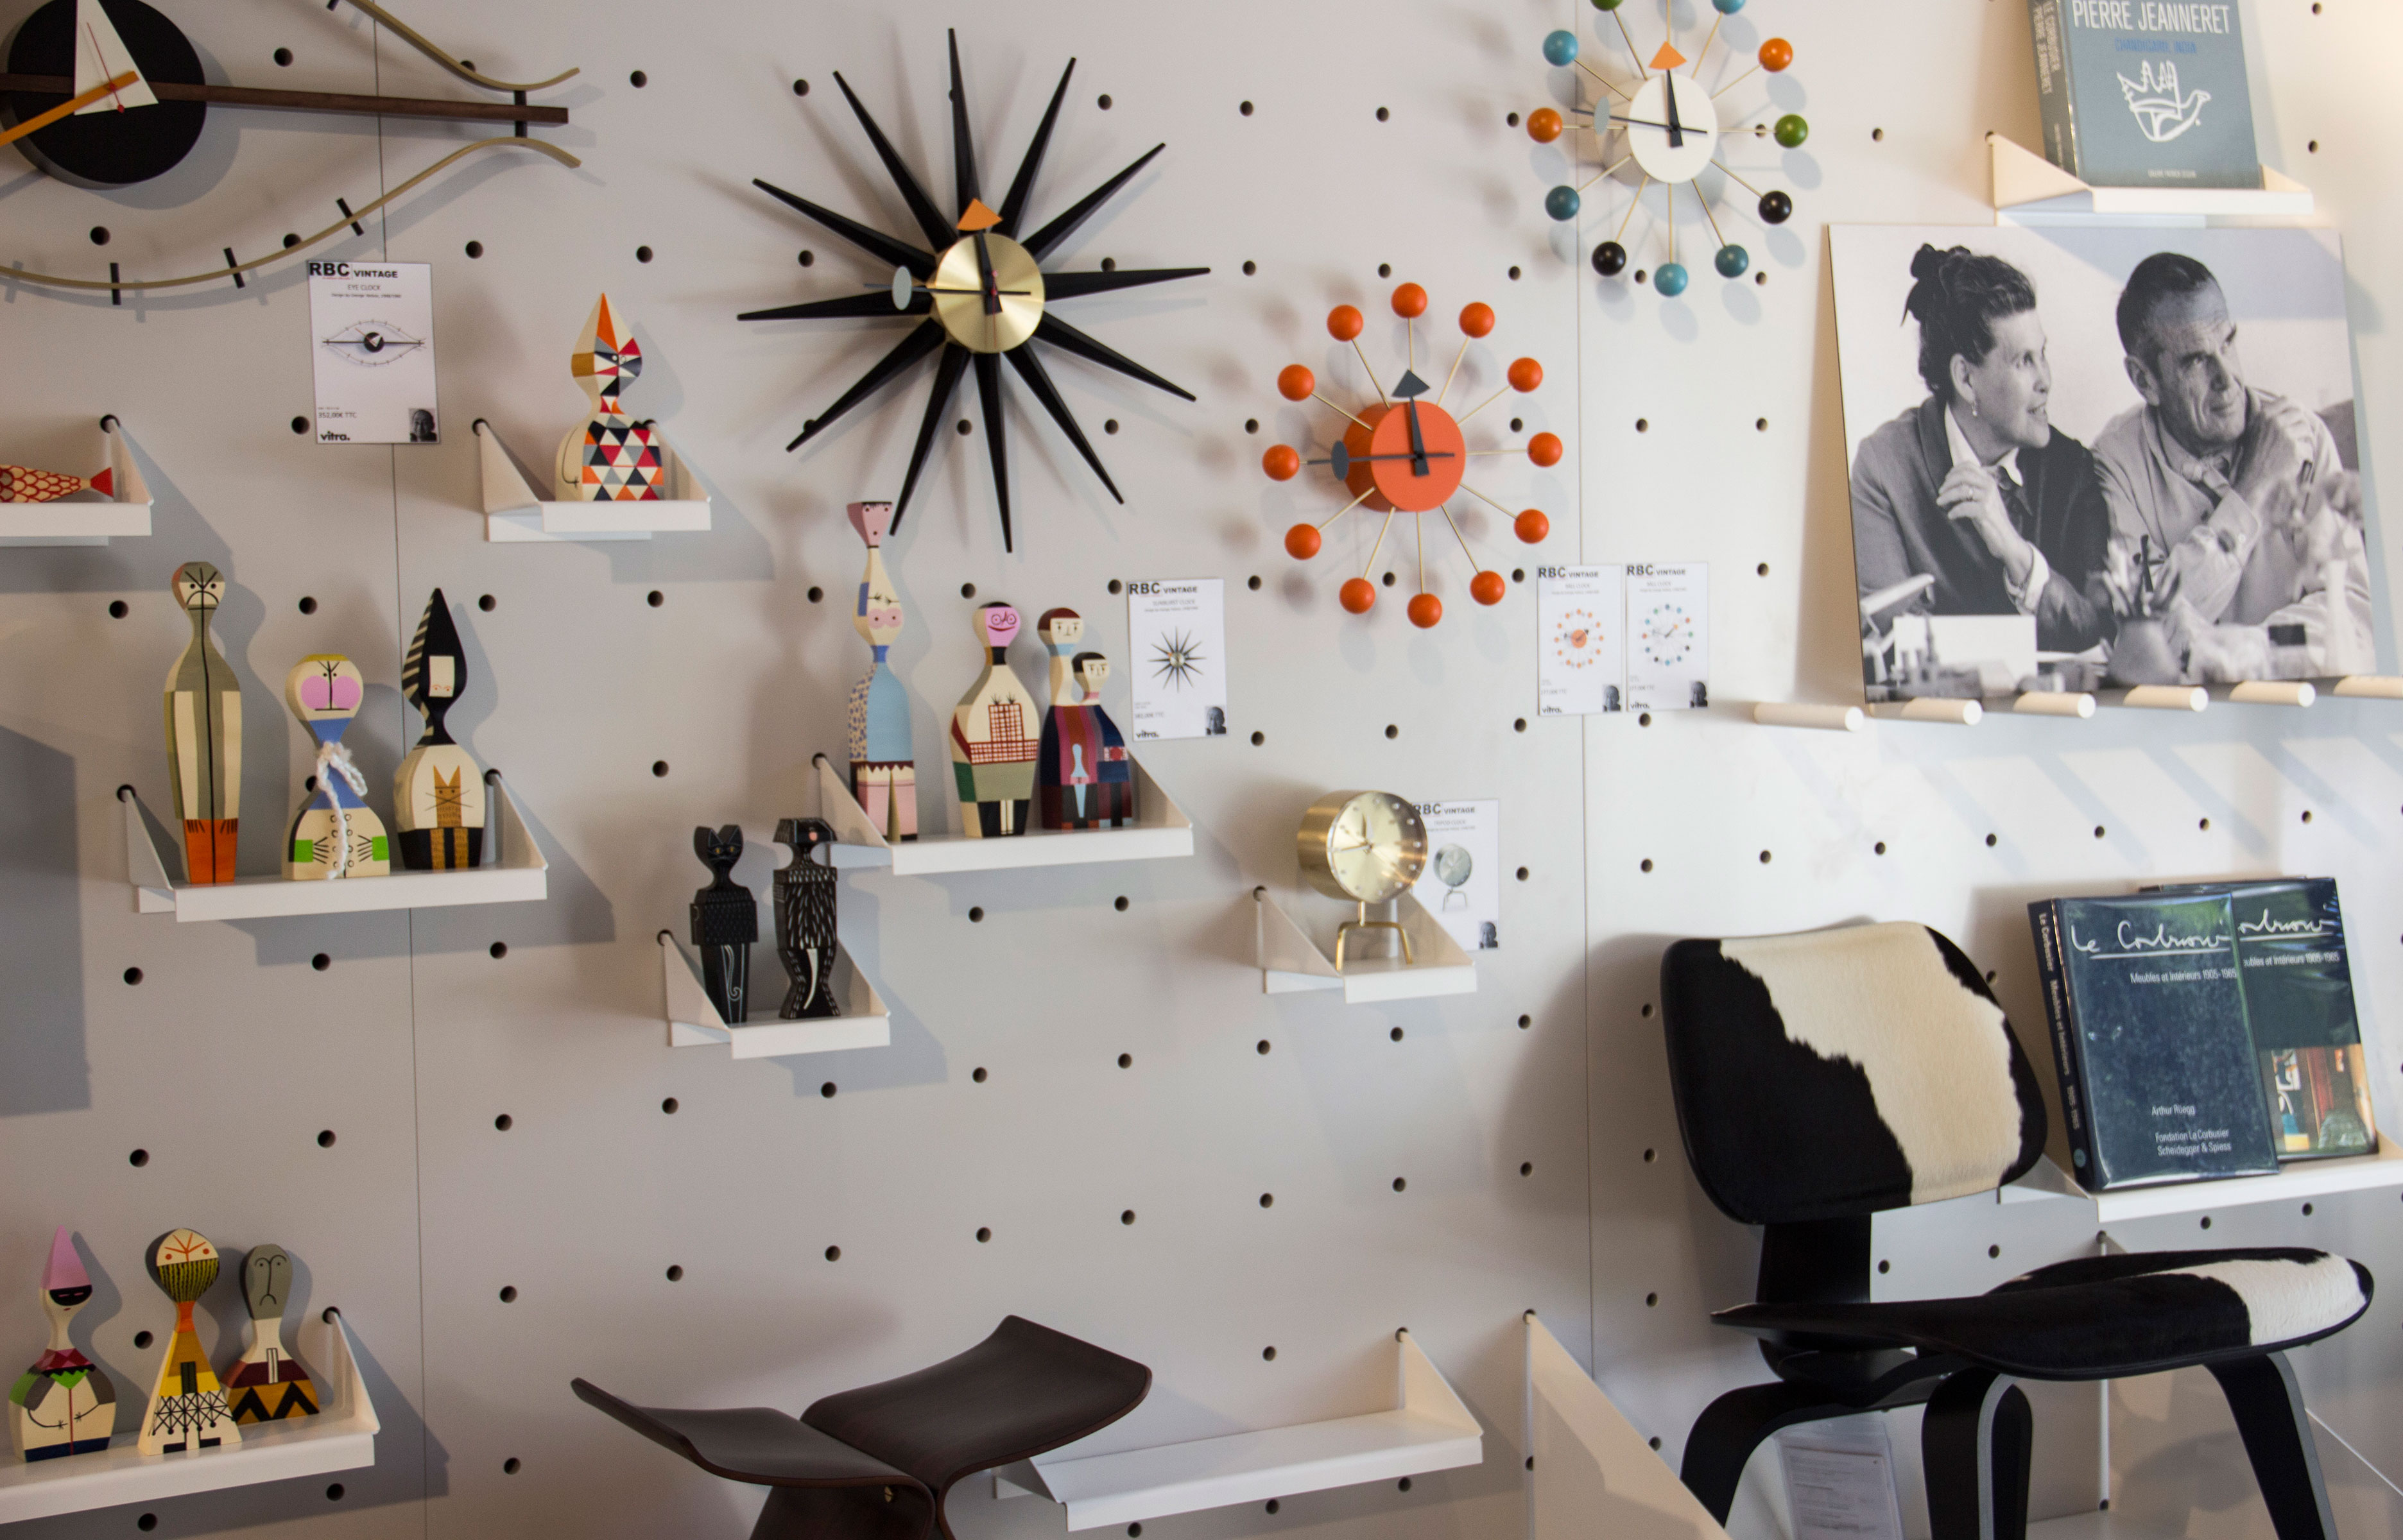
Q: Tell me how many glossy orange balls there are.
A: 14